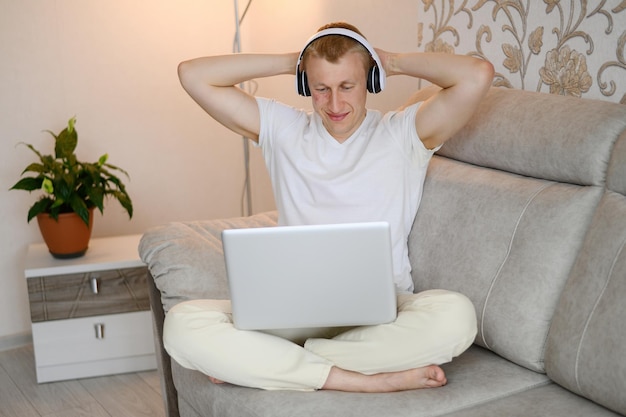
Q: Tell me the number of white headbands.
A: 1